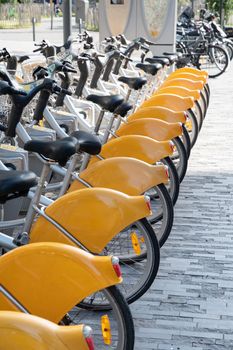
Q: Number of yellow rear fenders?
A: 12